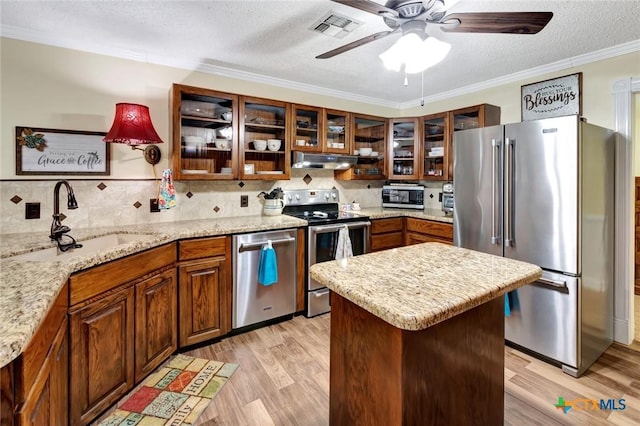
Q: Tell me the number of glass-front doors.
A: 8